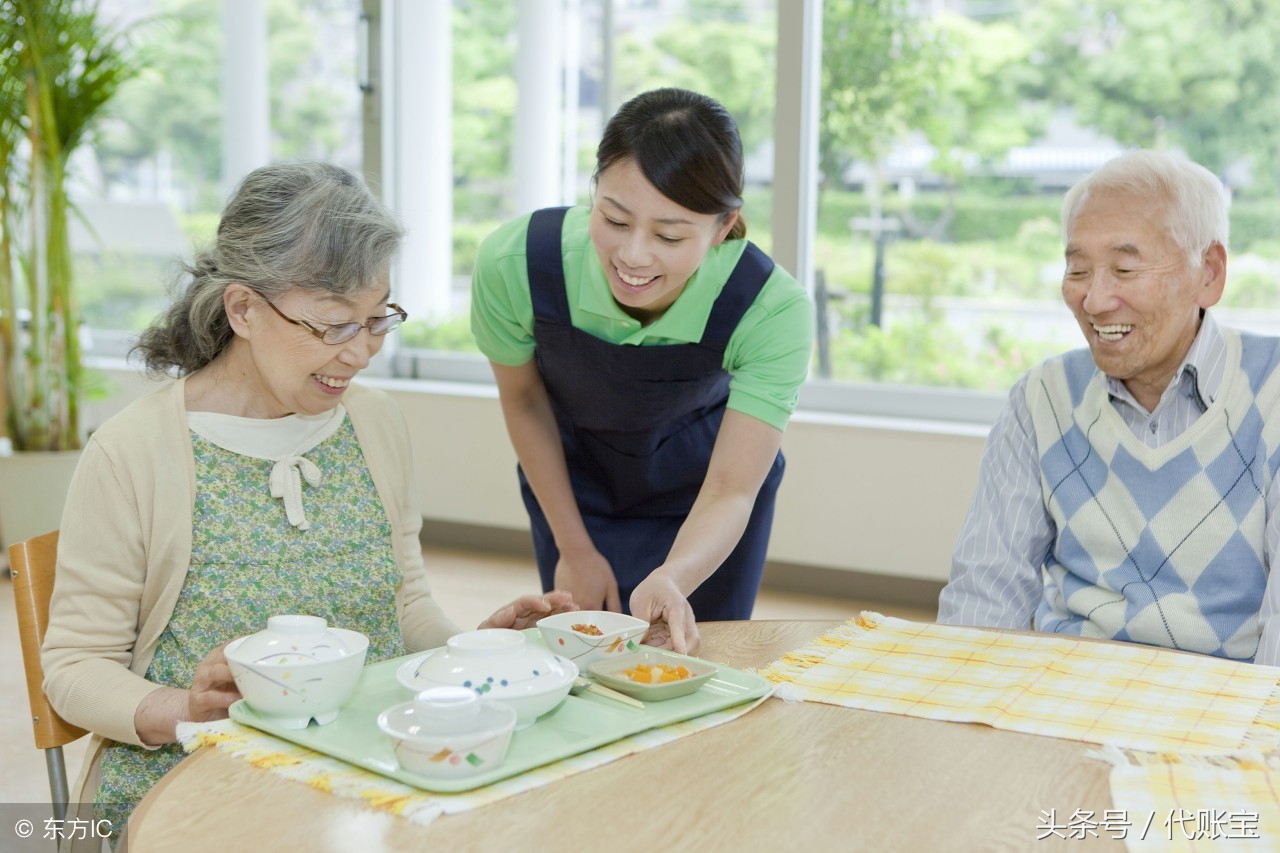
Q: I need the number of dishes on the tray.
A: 5